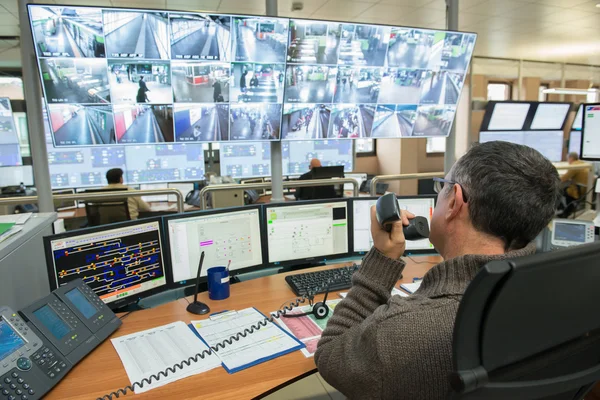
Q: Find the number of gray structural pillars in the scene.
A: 3